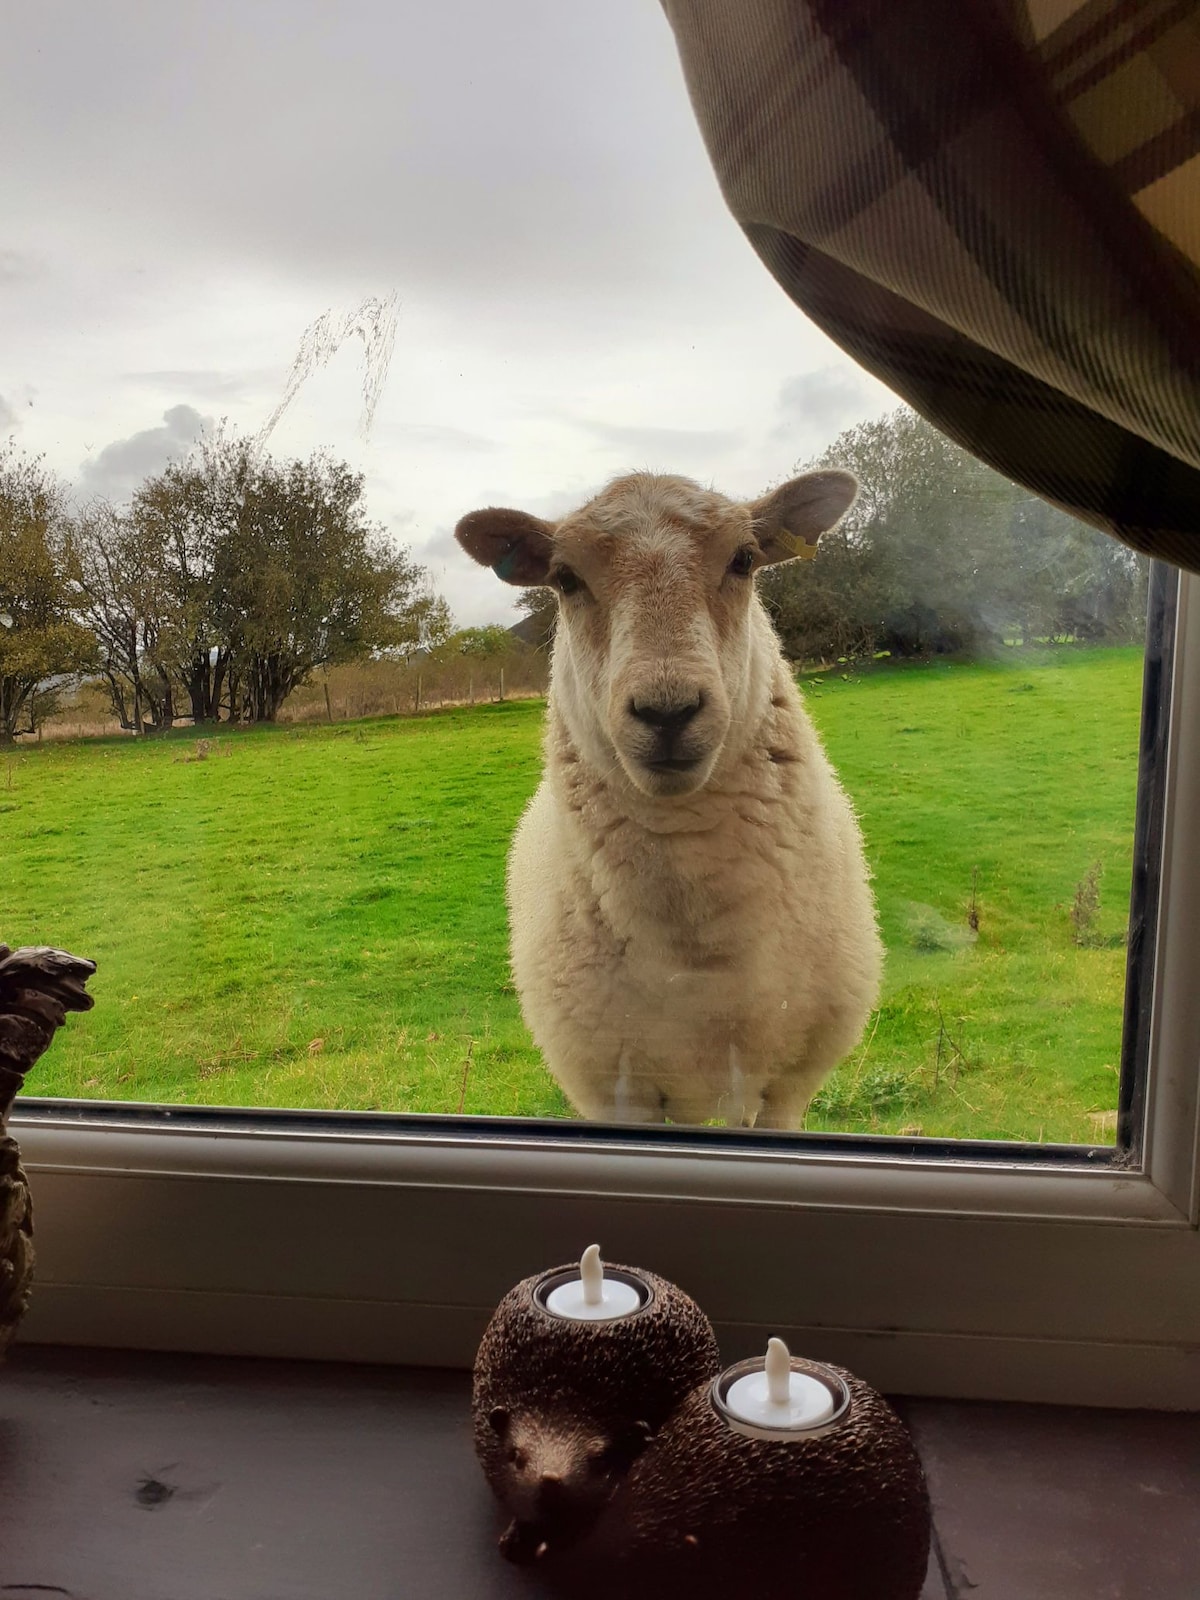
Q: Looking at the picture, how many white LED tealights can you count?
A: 2